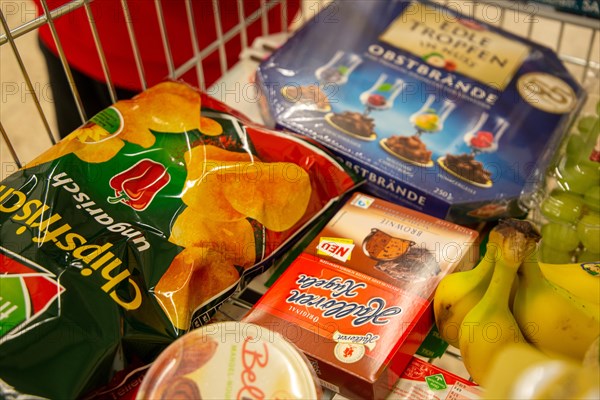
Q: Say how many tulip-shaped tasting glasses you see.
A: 4